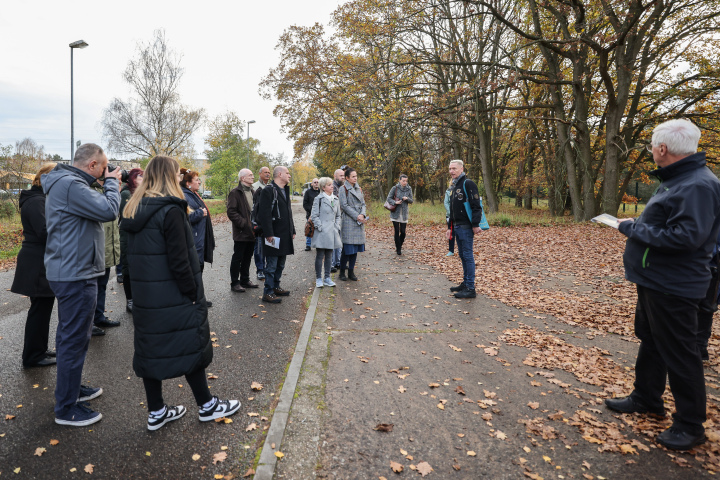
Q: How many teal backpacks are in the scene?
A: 1